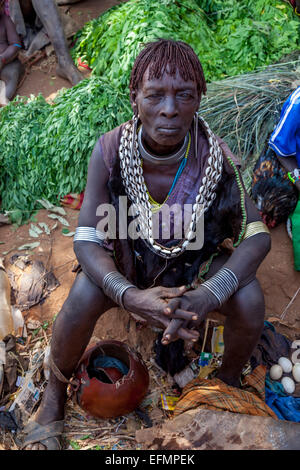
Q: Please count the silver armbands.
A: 3